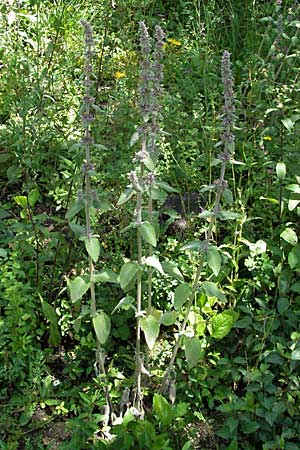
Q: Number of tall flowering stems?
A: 4